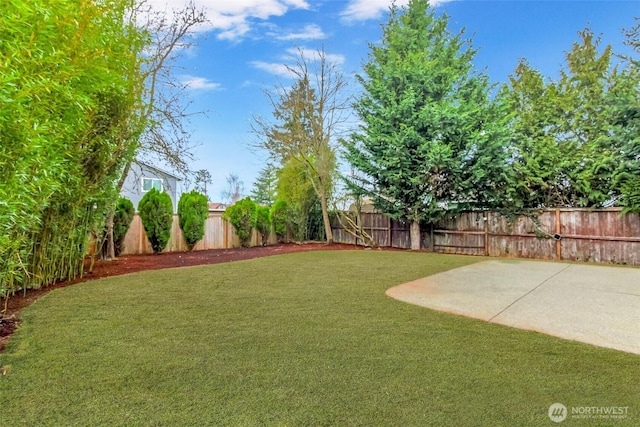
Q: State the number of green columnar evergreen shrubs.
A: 6